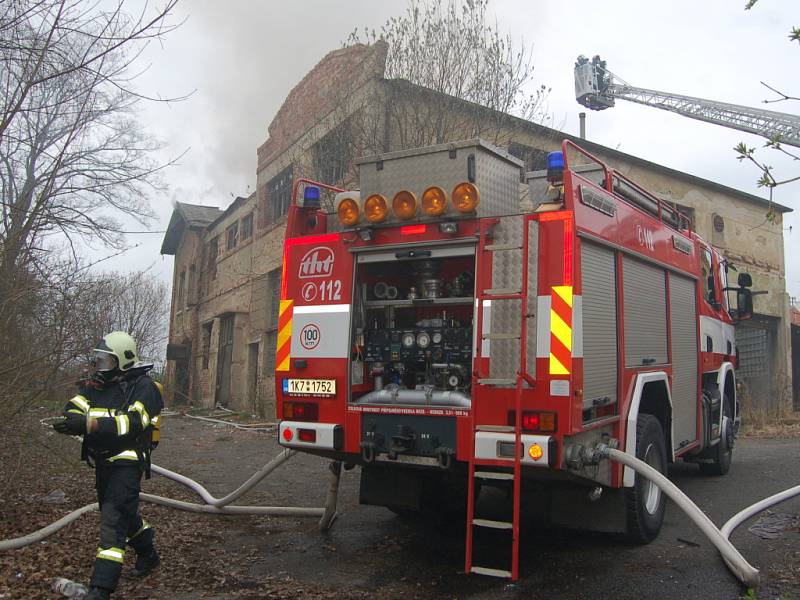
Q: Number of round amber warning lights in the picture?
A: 5